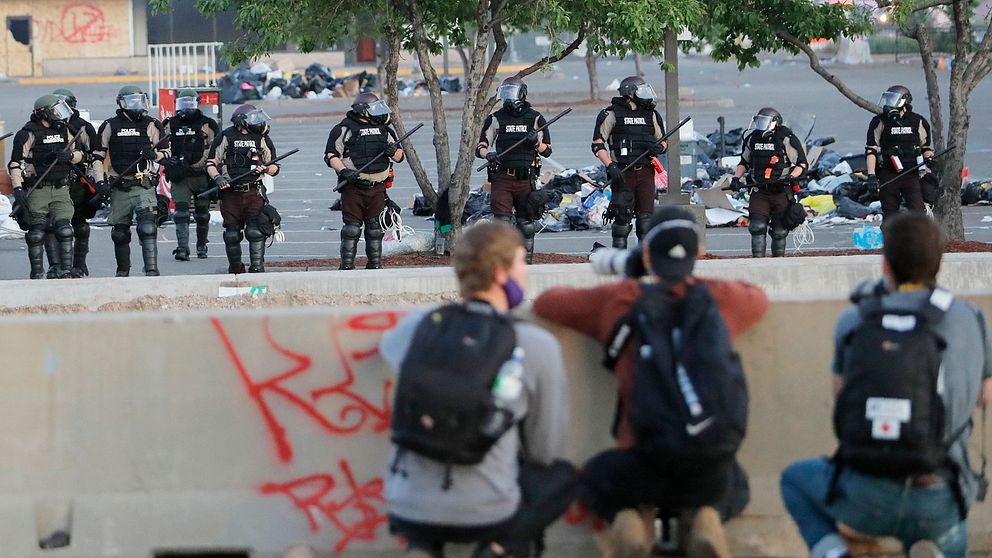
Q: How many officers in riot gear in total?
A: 10